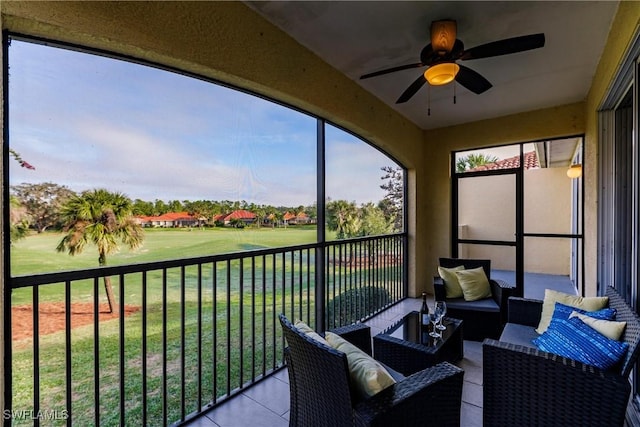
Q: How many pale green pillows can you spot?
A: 6